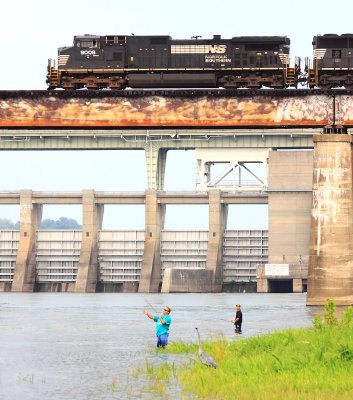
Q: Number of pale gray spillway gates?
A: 5